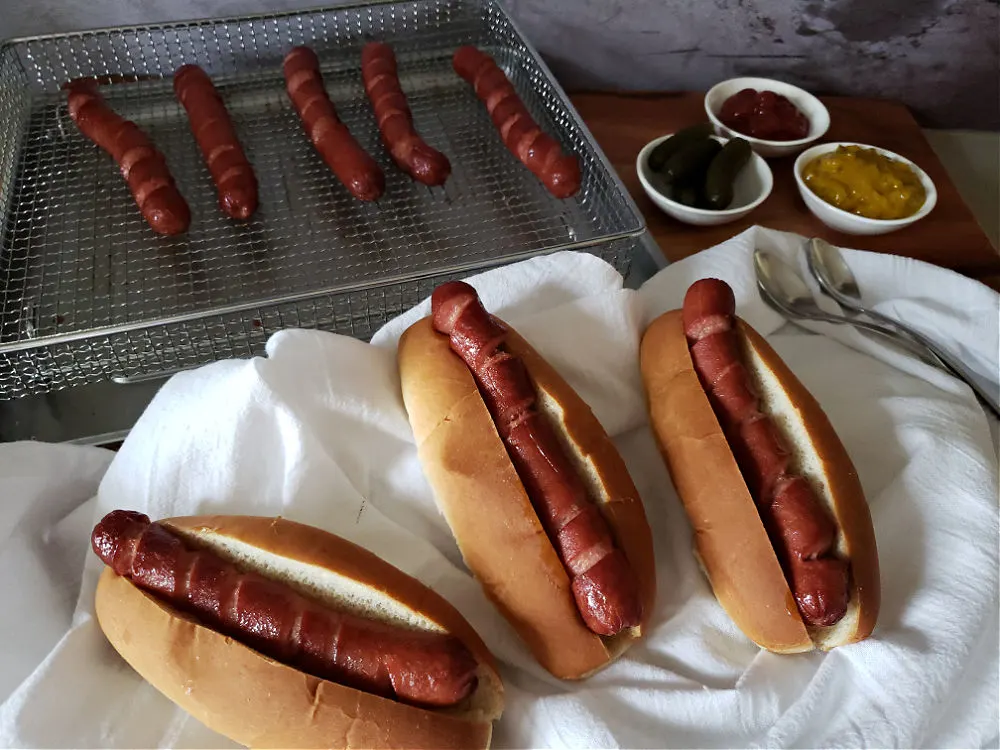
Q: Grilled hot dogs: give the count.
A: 8